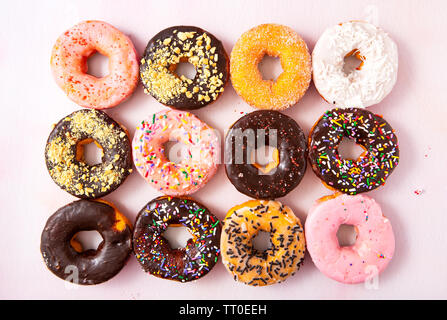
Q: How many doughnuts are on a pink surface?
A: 12